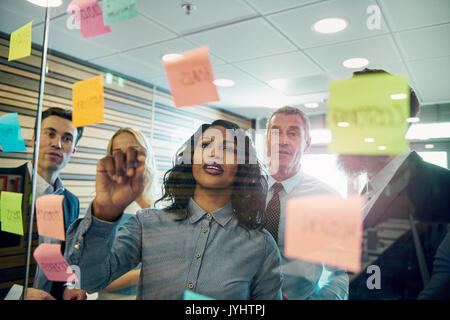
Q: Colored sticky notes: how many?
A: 12